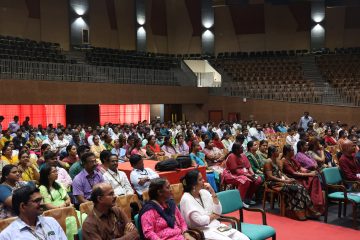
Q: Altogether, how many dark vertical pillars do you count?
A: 4